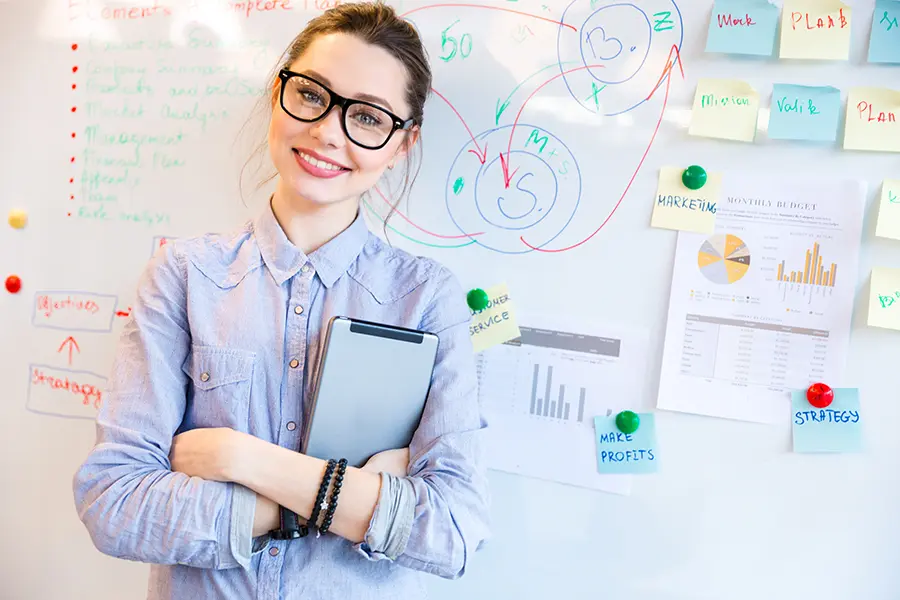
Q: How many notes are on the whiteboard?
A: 12